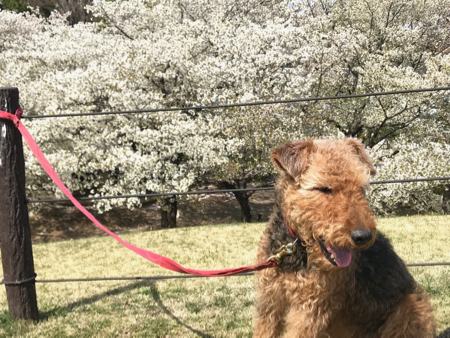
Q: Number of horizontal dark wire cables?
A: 3